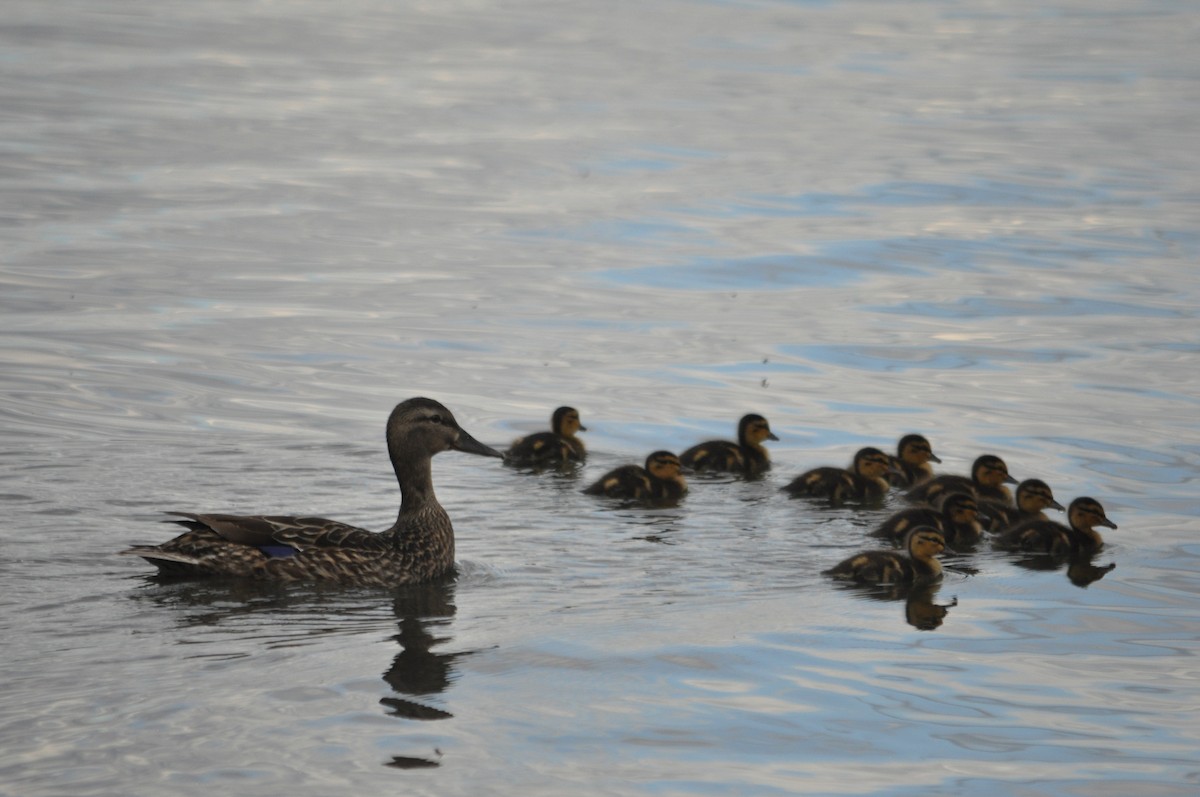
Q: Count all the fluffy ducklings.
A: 10